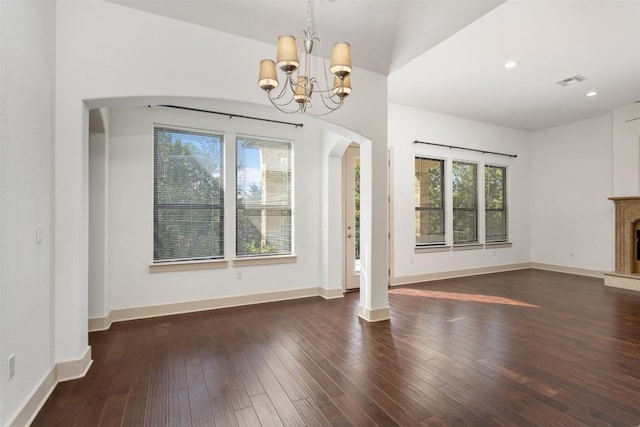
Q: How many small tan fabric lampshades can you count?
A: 5